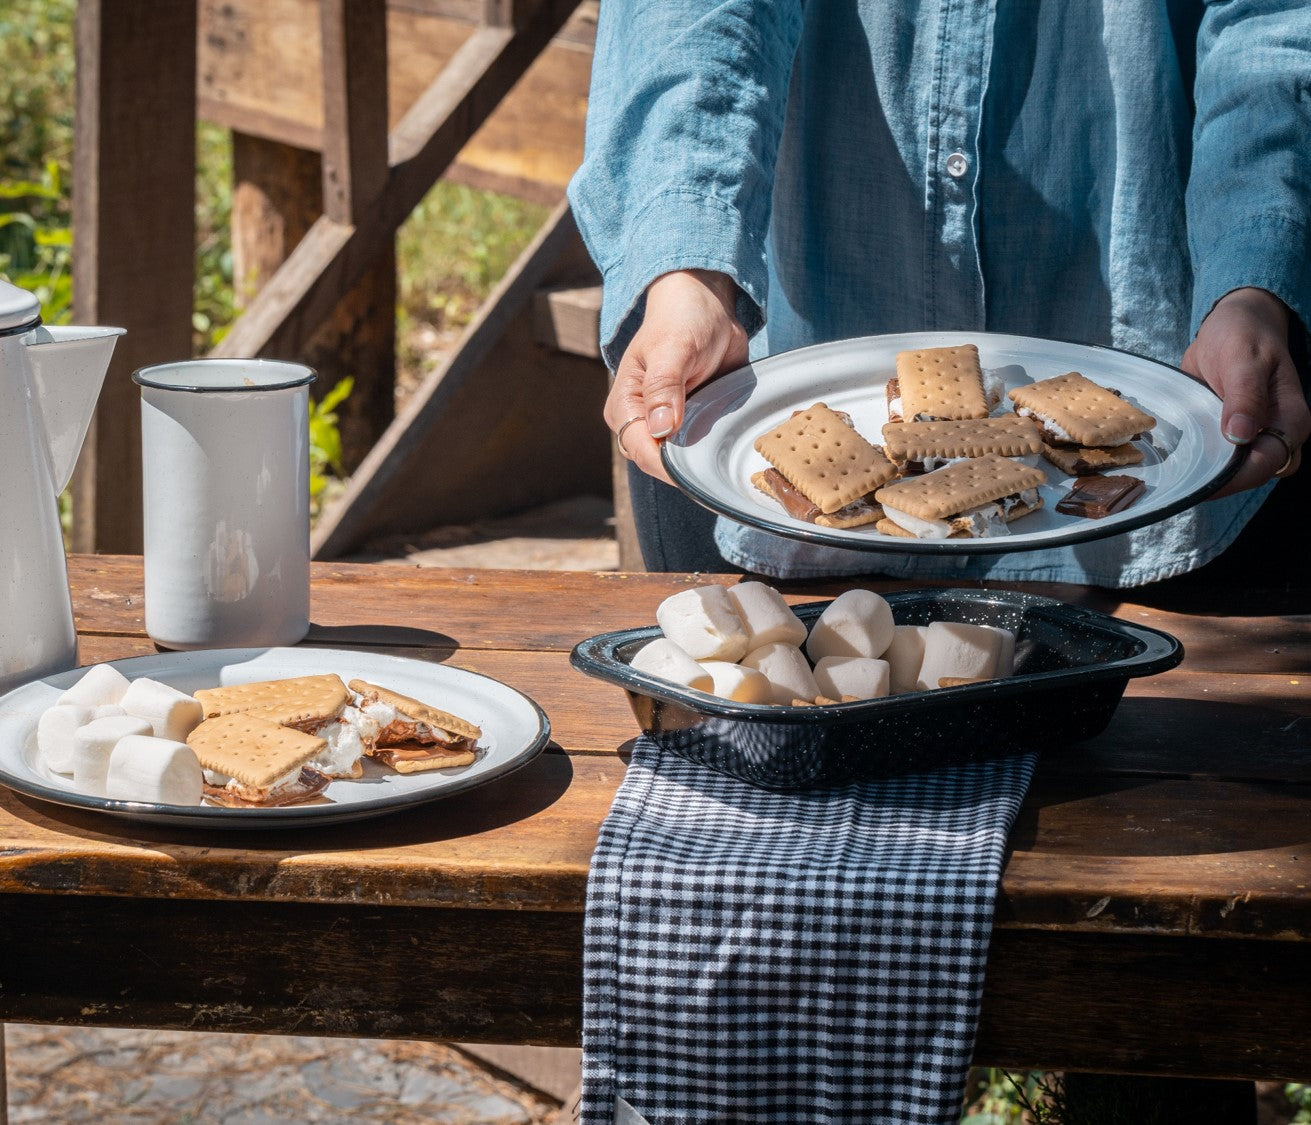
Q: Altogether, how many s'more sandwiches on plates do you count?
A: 8